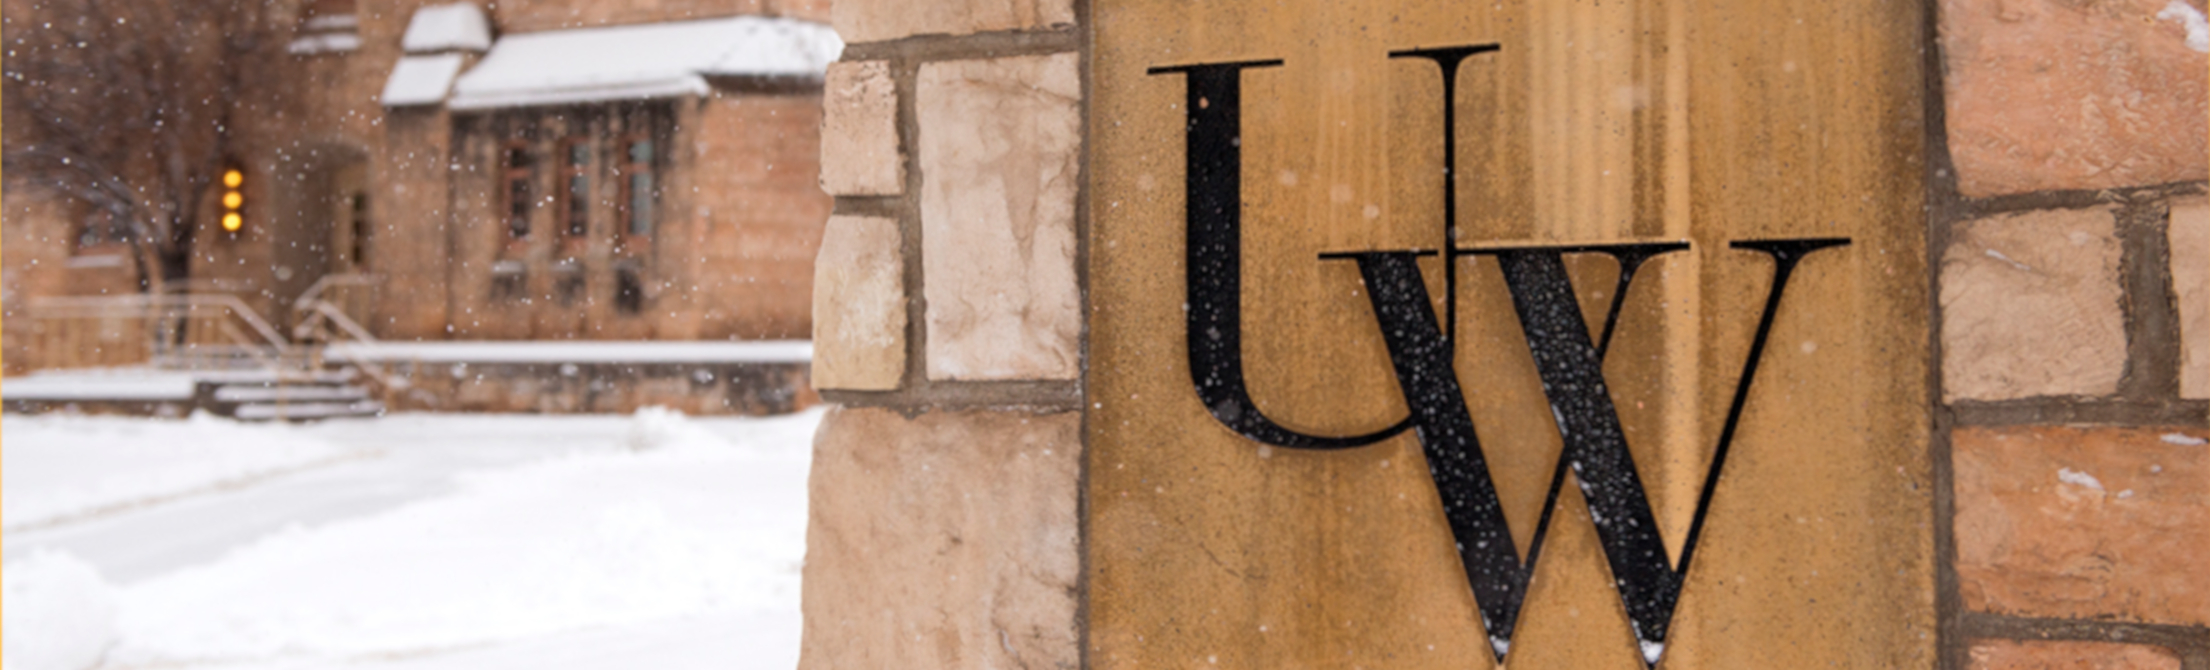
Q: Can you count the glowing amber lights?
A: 3